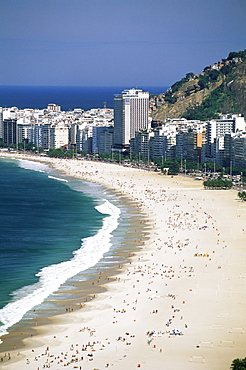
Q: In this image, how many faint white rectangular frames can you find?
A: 6